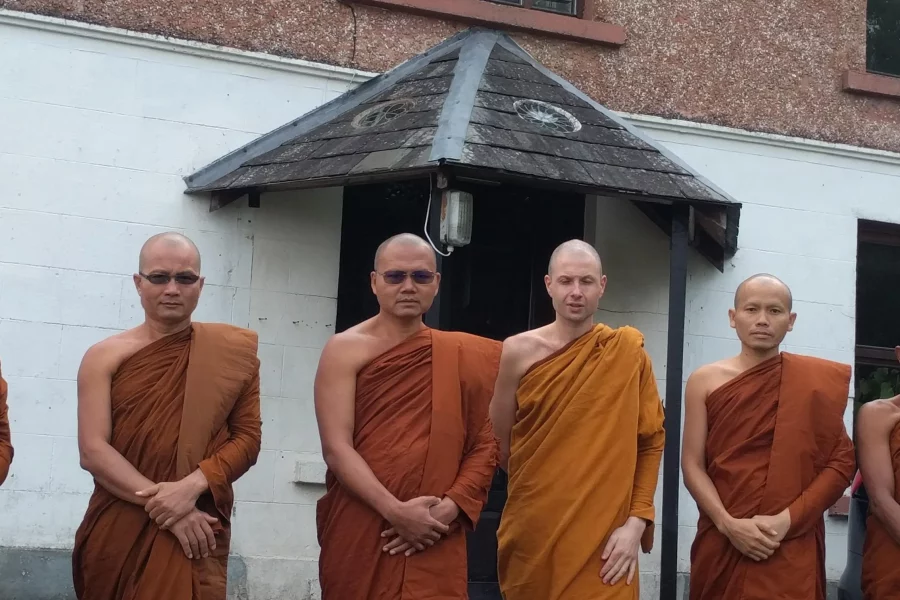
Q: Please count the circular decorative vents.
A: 2